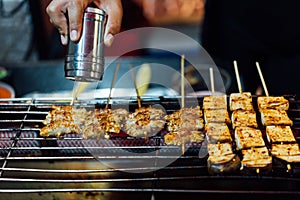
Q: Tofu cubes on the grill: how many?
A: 12